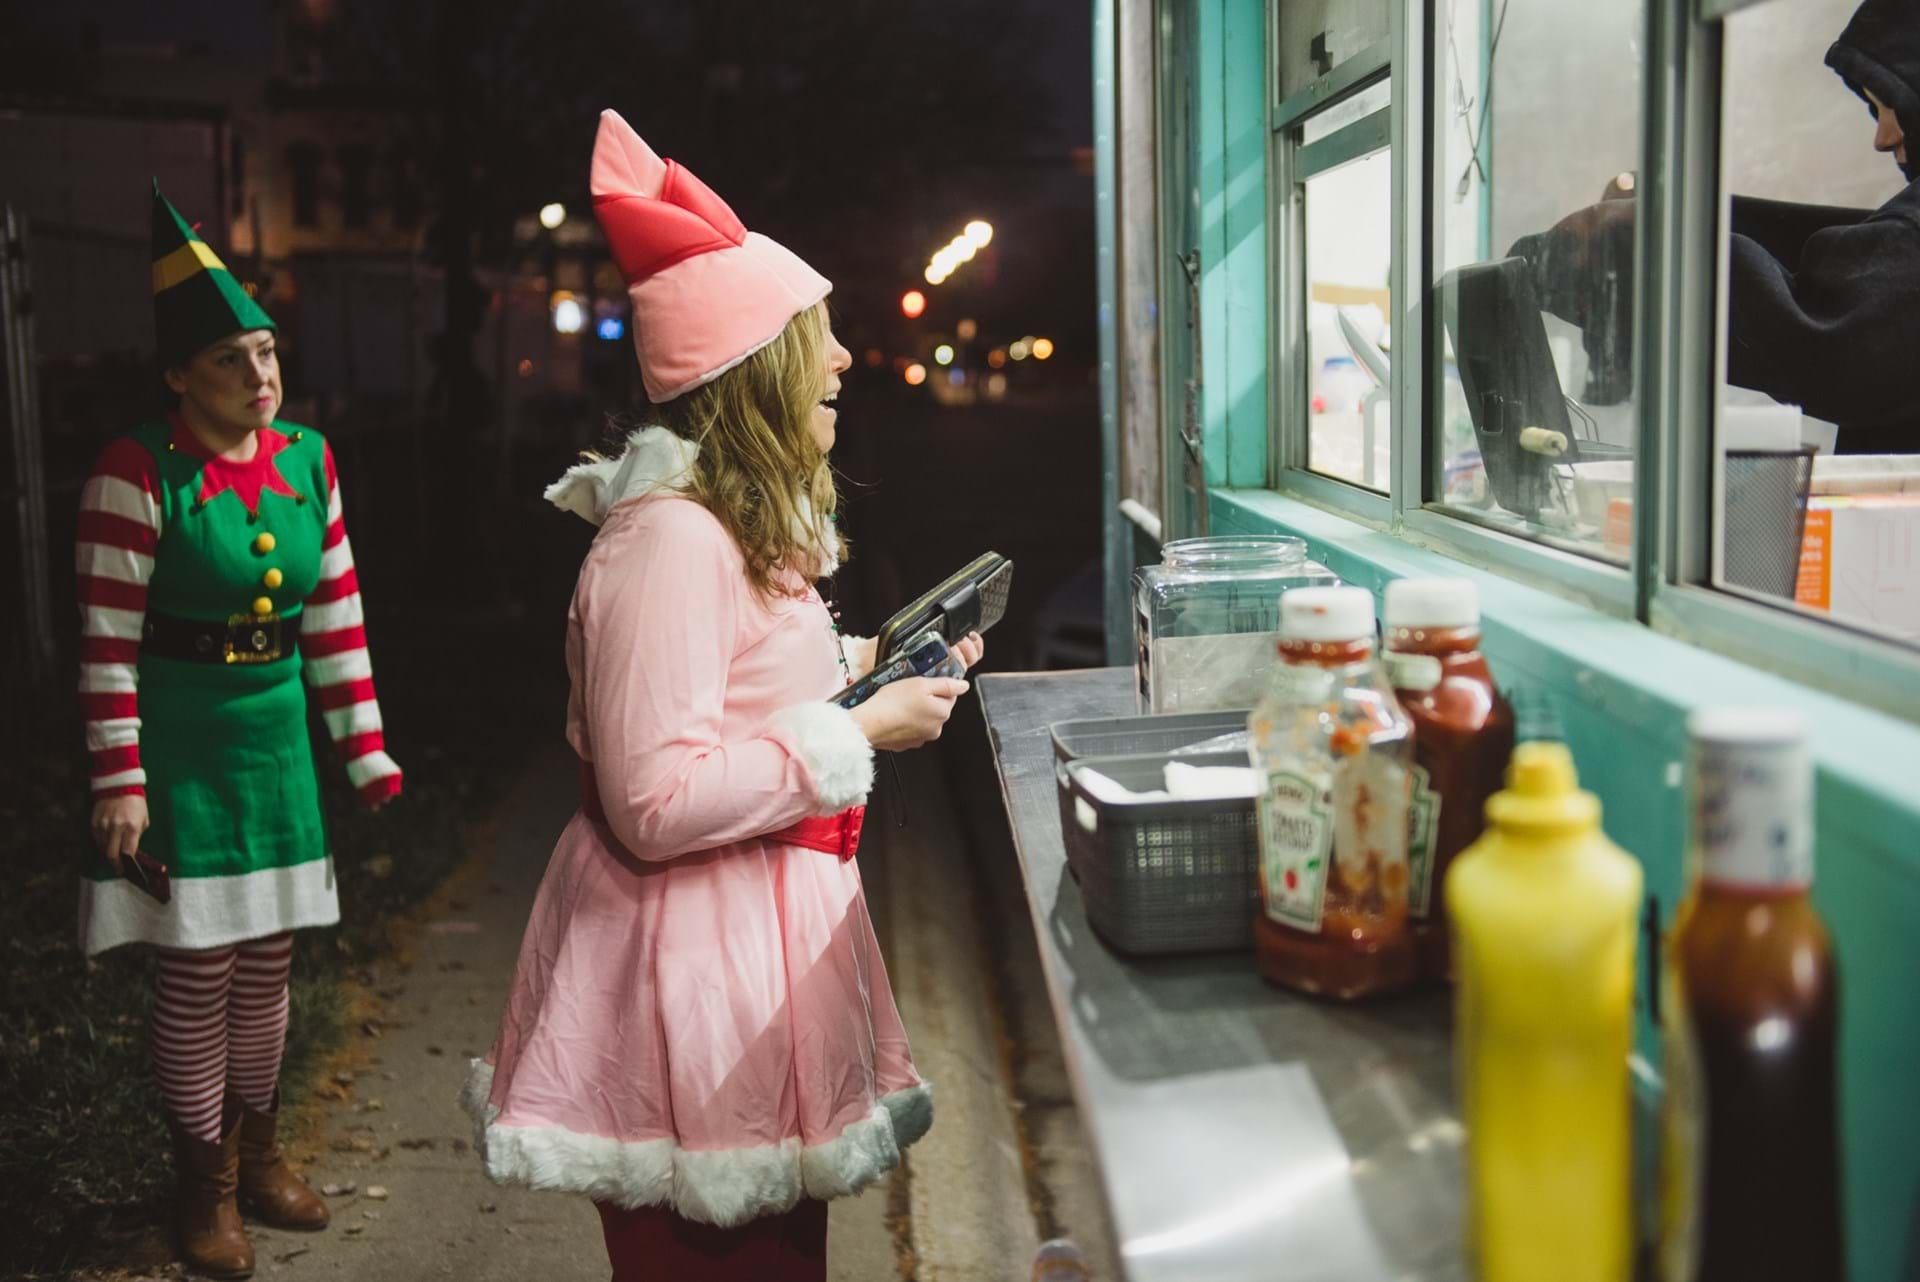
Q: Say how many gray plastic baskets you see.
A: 2